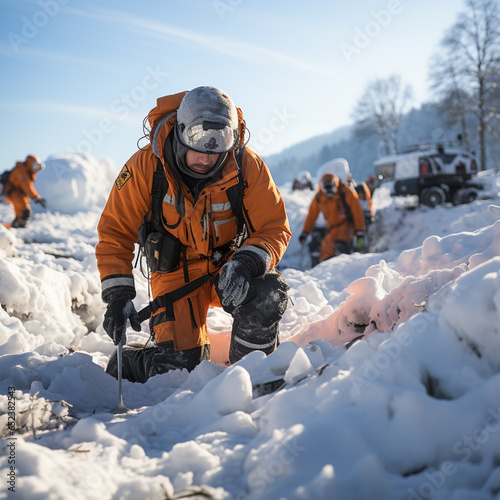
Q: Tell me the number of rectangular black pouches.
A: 1